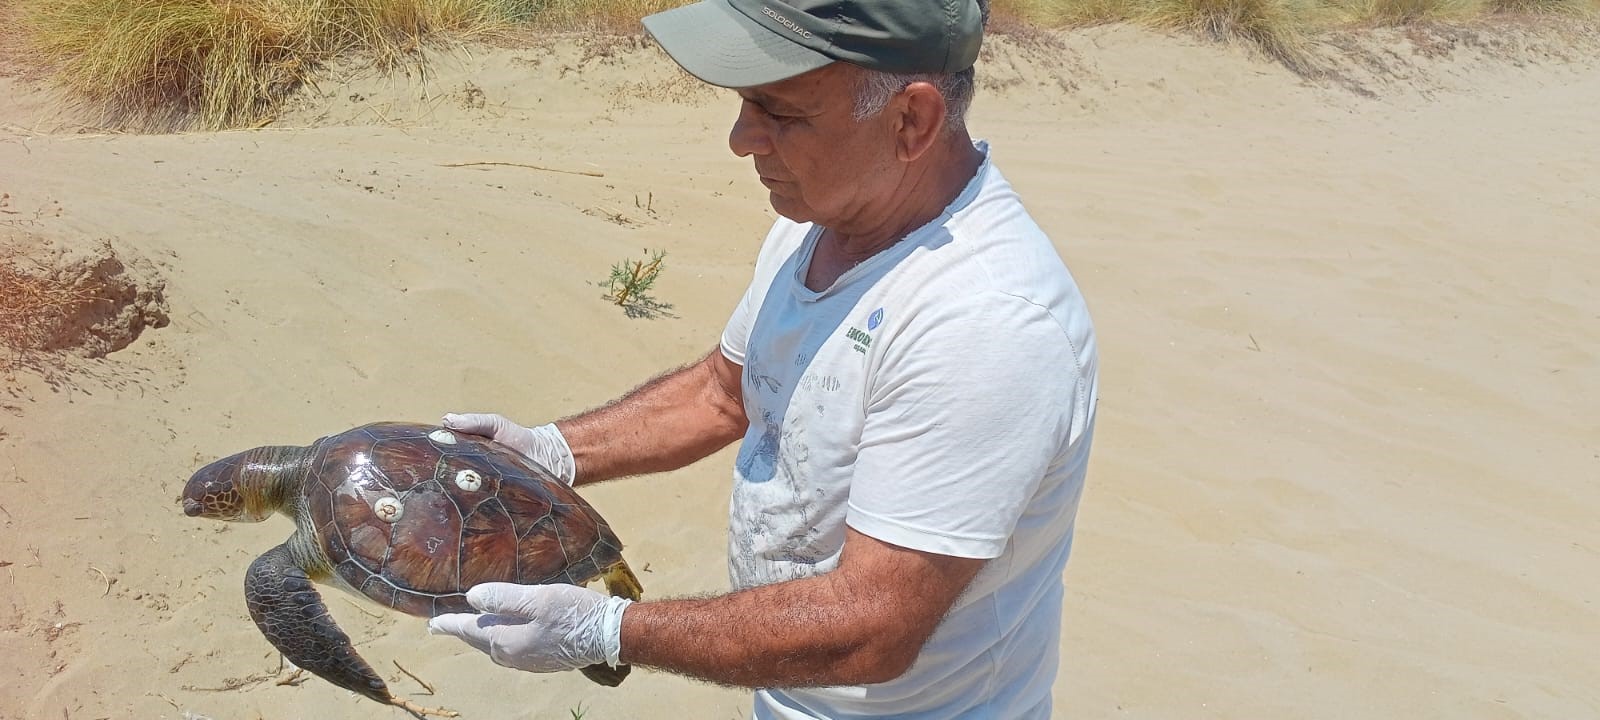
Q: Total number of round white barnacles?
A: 3